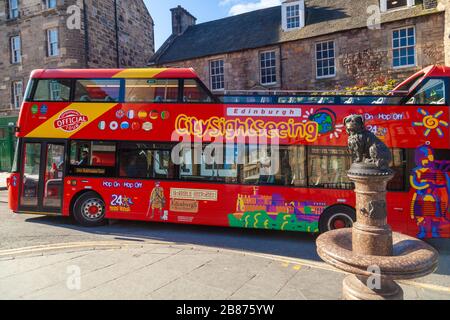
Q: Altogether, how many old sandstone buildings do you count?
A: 2